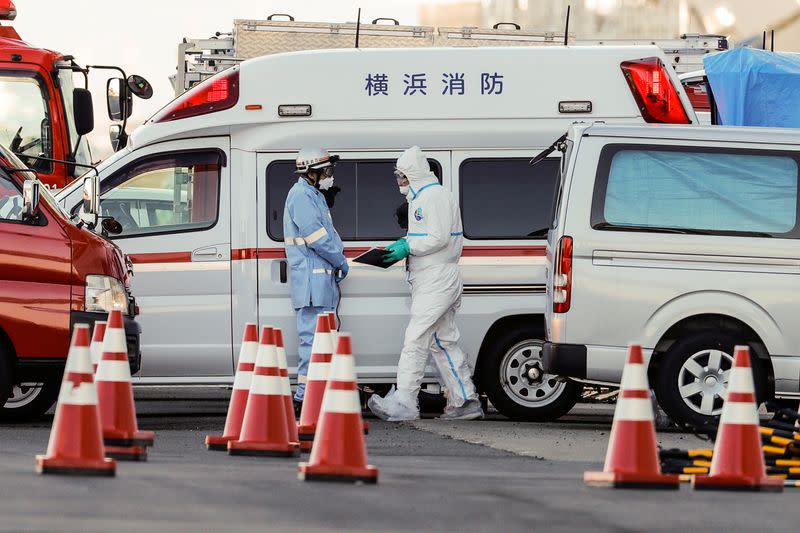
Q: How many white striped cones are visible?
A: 11